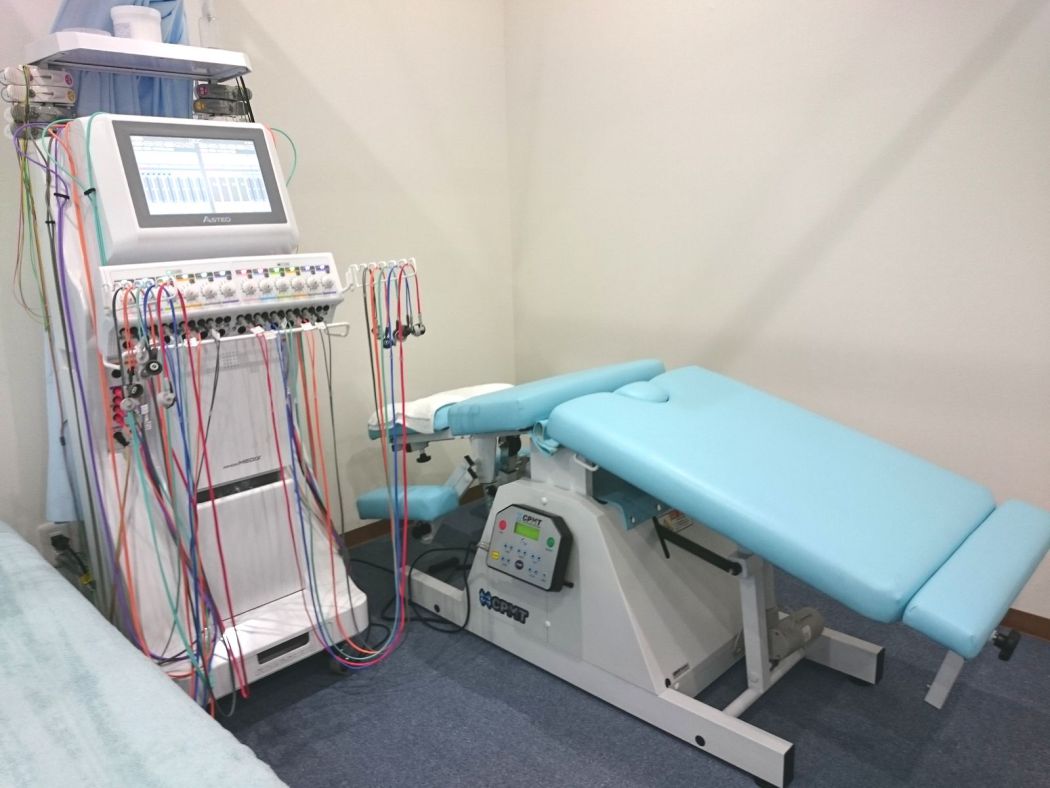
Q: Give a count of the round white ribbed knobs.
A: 9